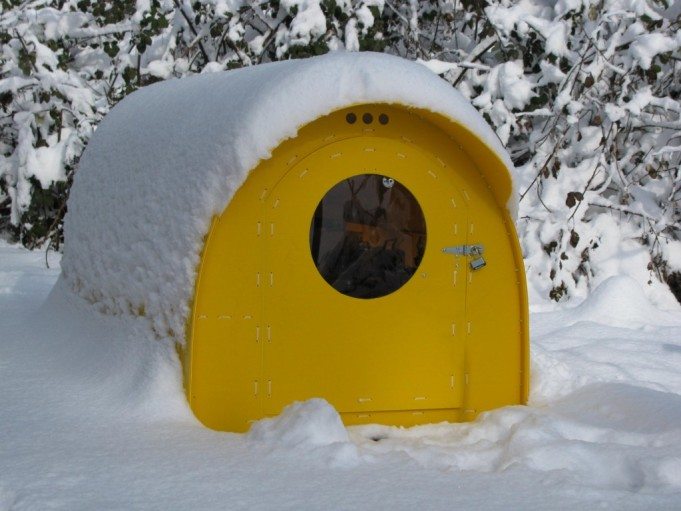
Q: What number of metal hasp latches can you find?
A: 1